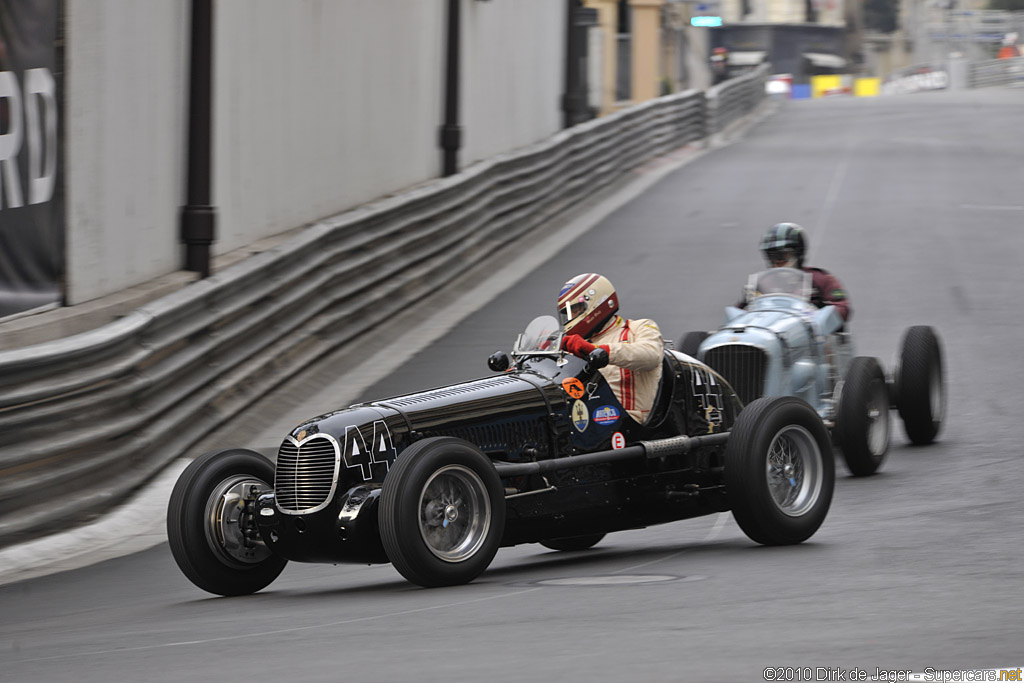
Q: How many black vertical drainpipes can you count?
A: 3